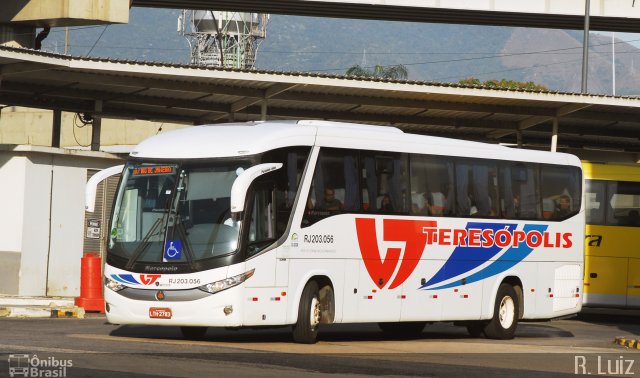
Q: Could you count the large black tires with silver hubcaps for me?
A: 2